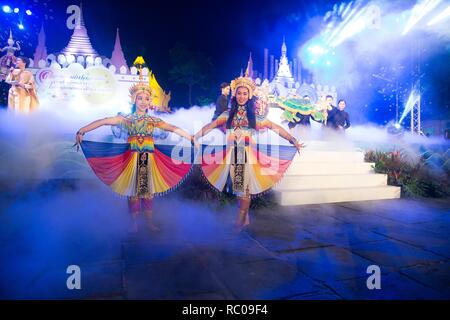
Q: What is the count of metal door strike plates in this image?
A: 0